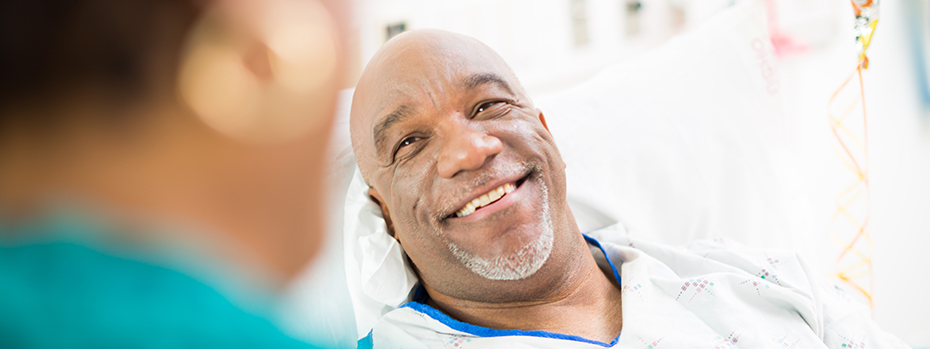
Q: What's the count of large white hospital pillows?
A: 1